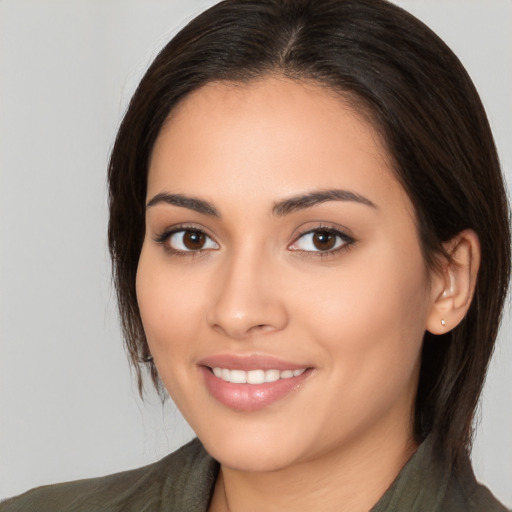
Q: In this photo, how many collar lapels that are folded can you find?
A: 2